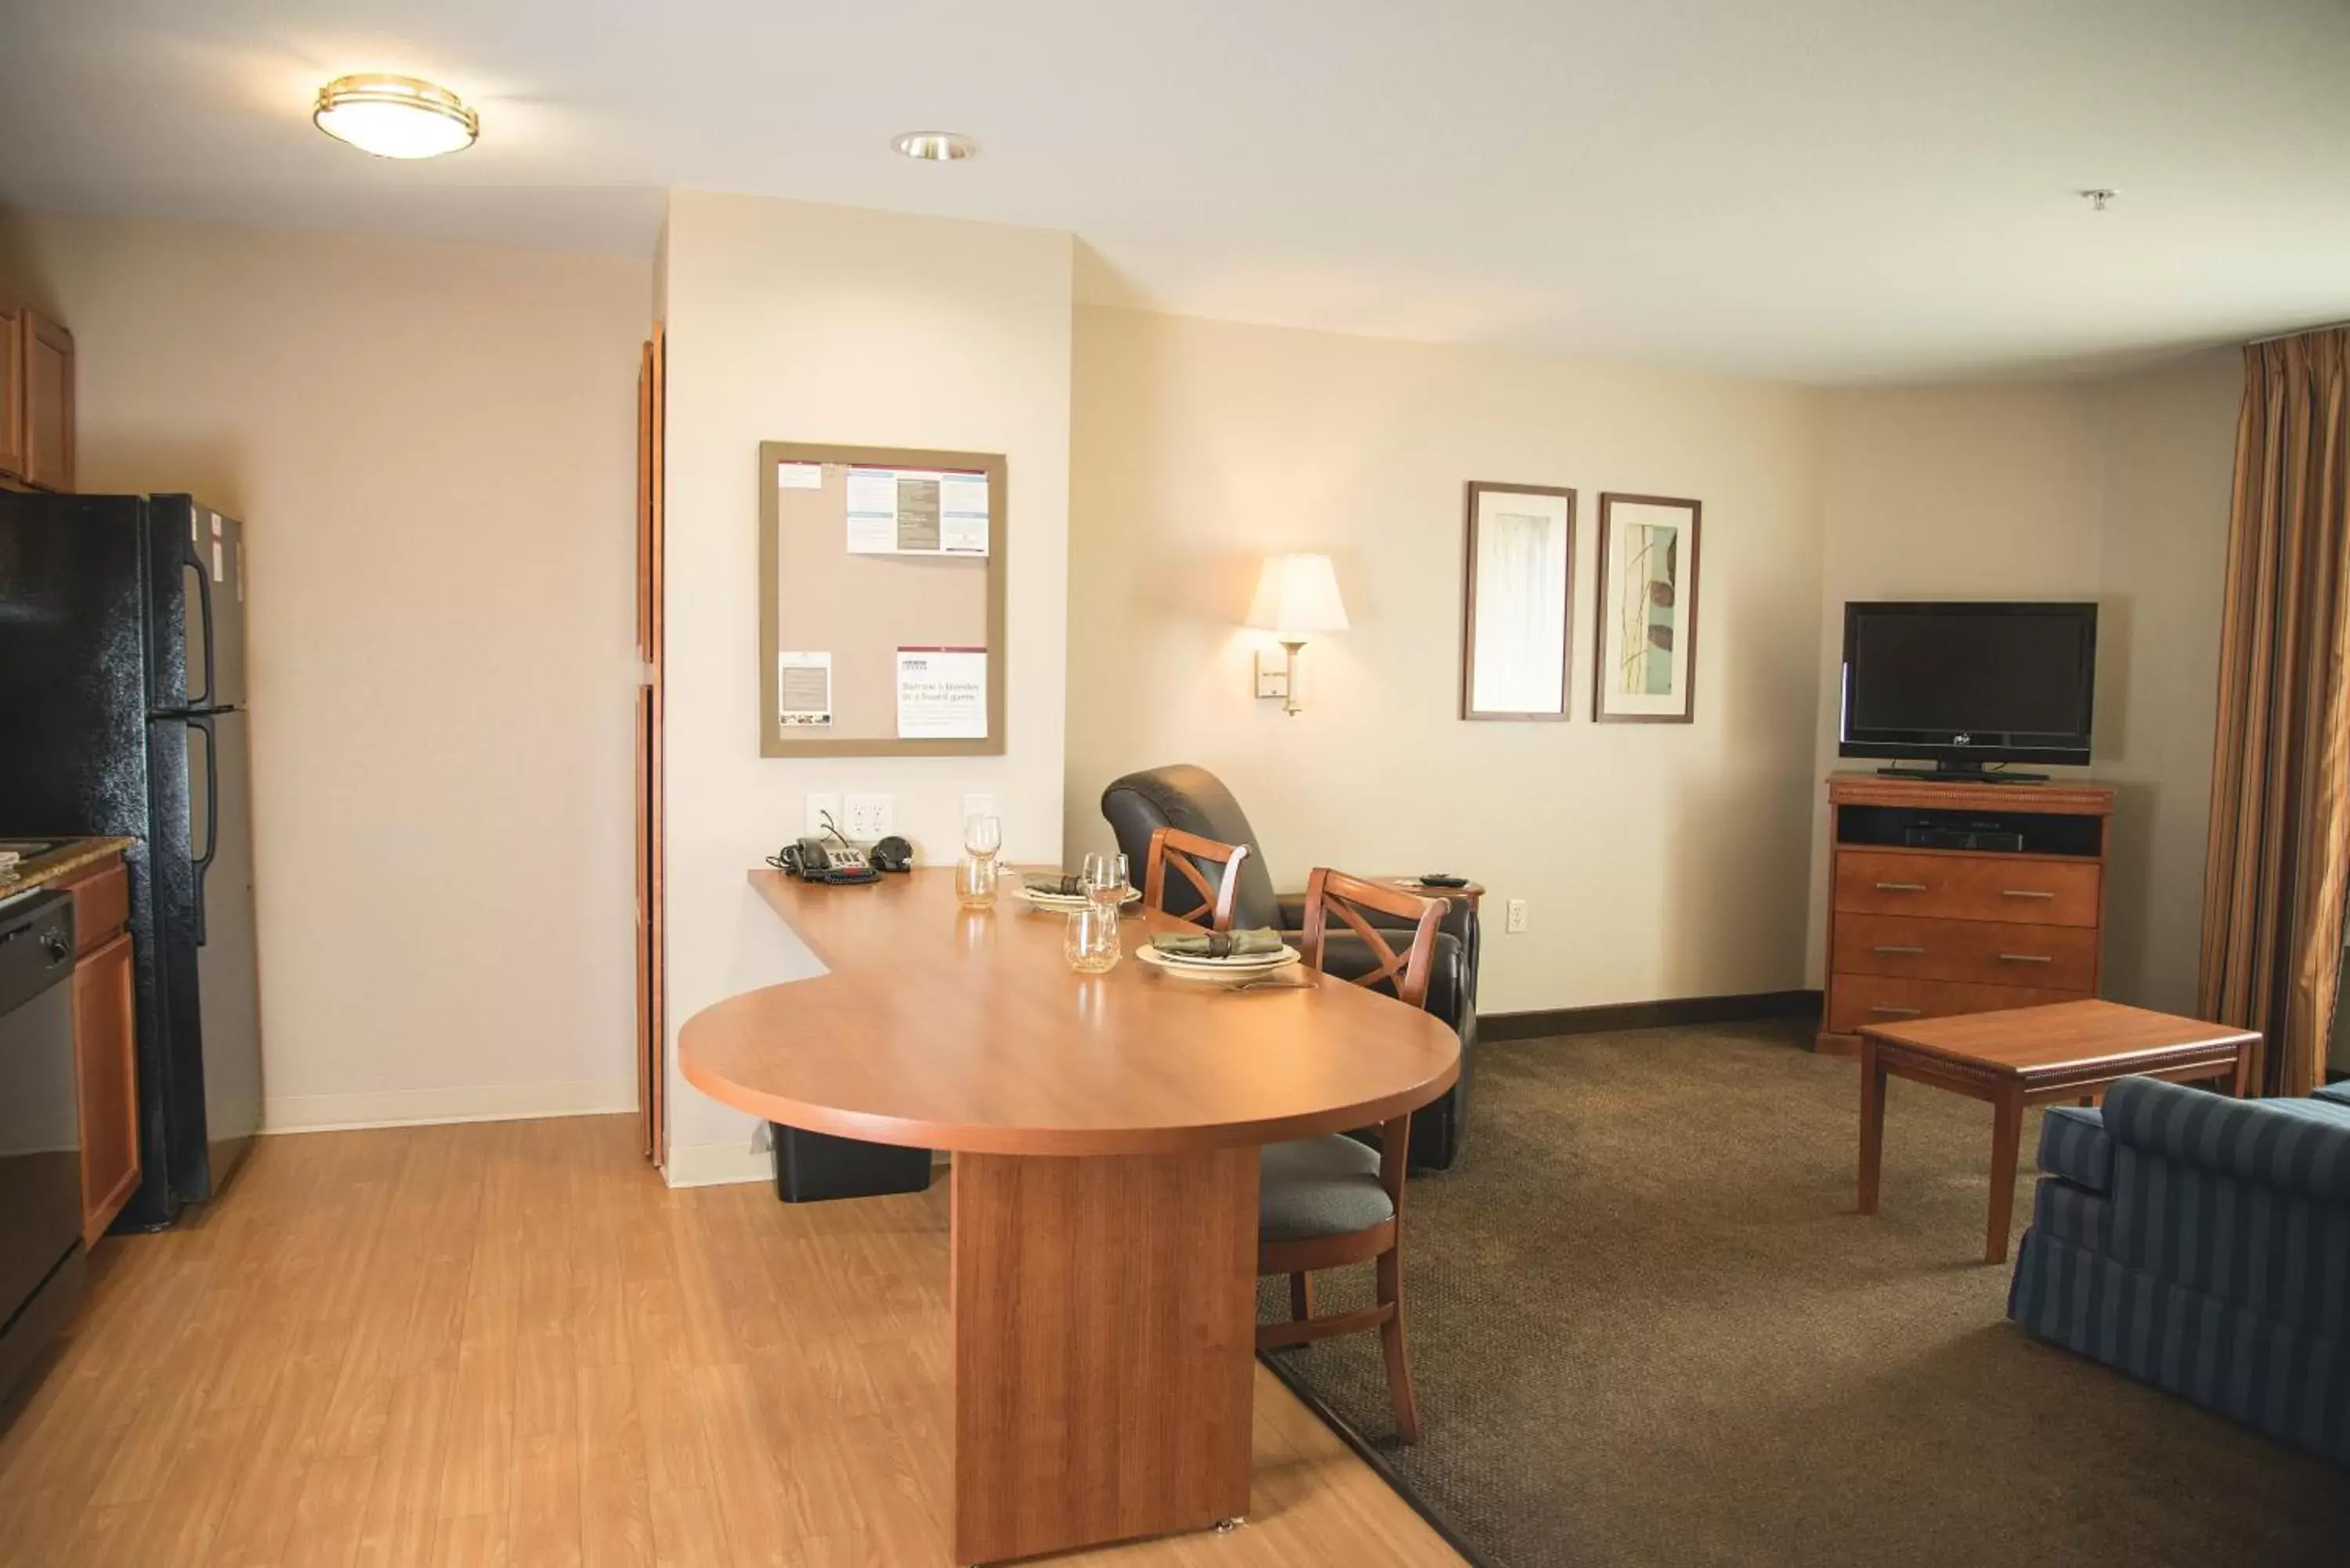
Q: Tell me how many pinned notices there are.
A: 4